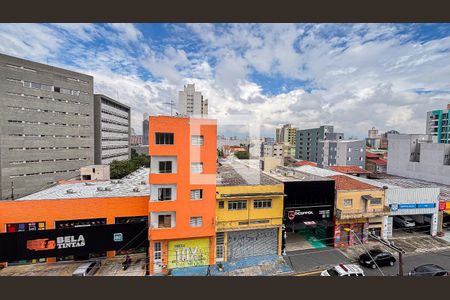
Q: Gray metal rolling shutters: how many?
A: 1